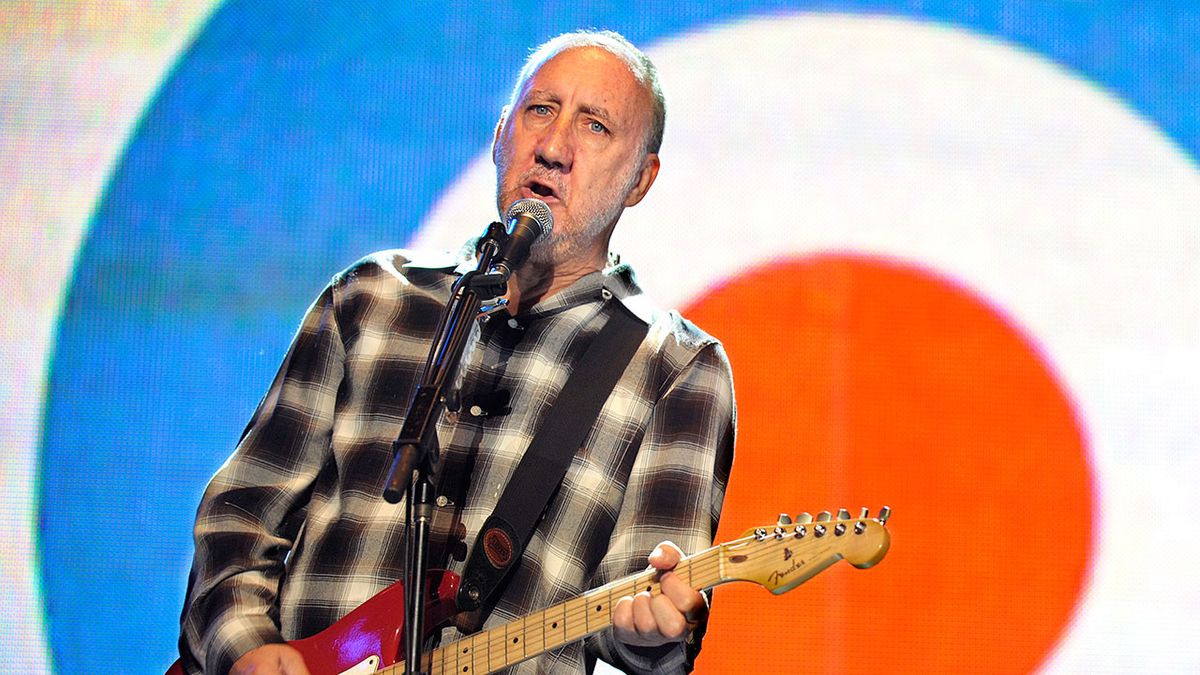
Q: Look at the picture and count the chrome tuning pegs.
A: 6